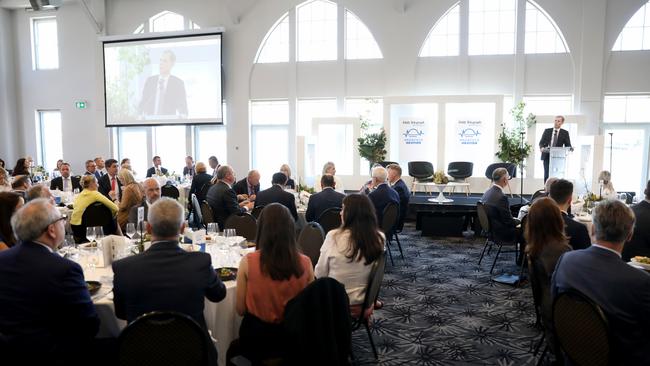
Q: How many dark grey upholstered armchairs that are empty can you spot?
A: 4